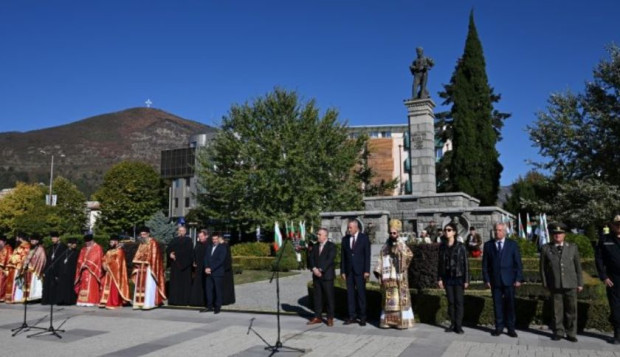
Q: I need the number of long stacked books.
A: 0